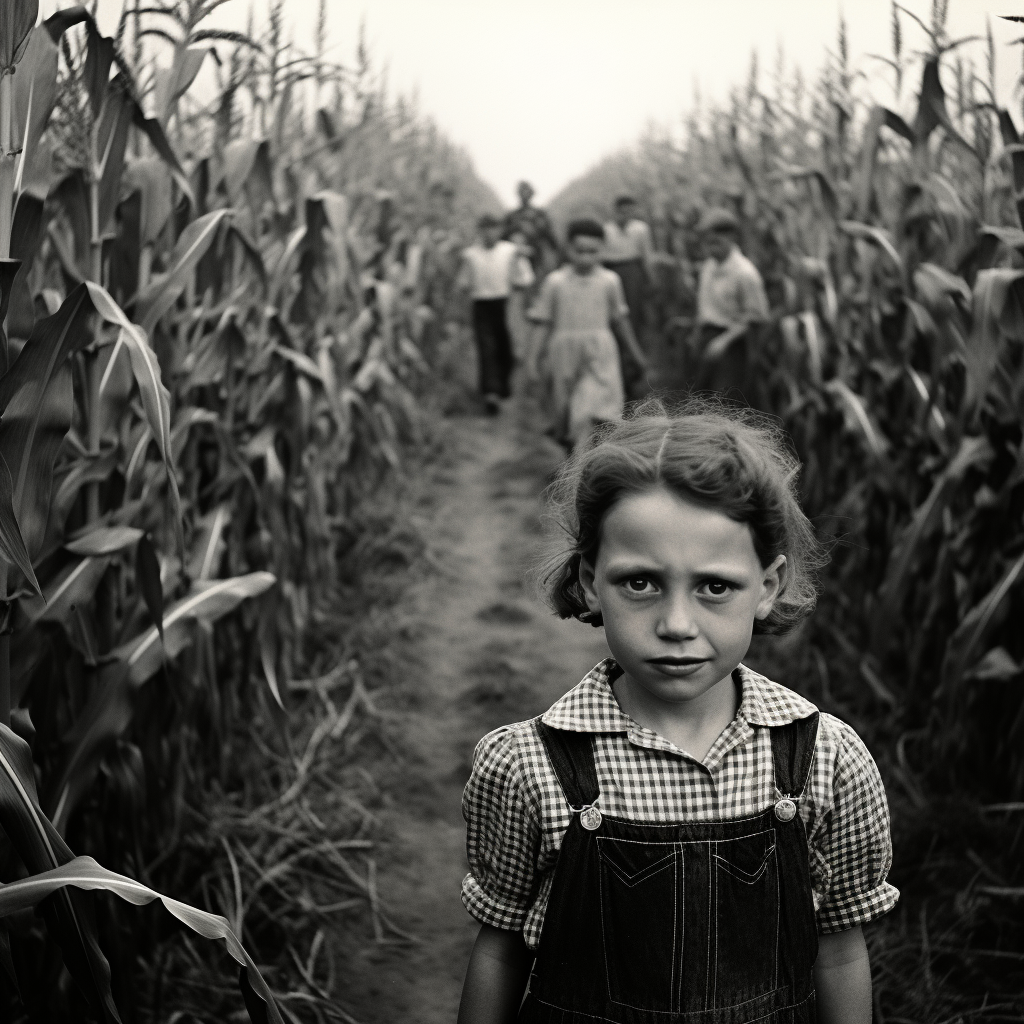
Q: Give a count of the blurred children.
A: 5